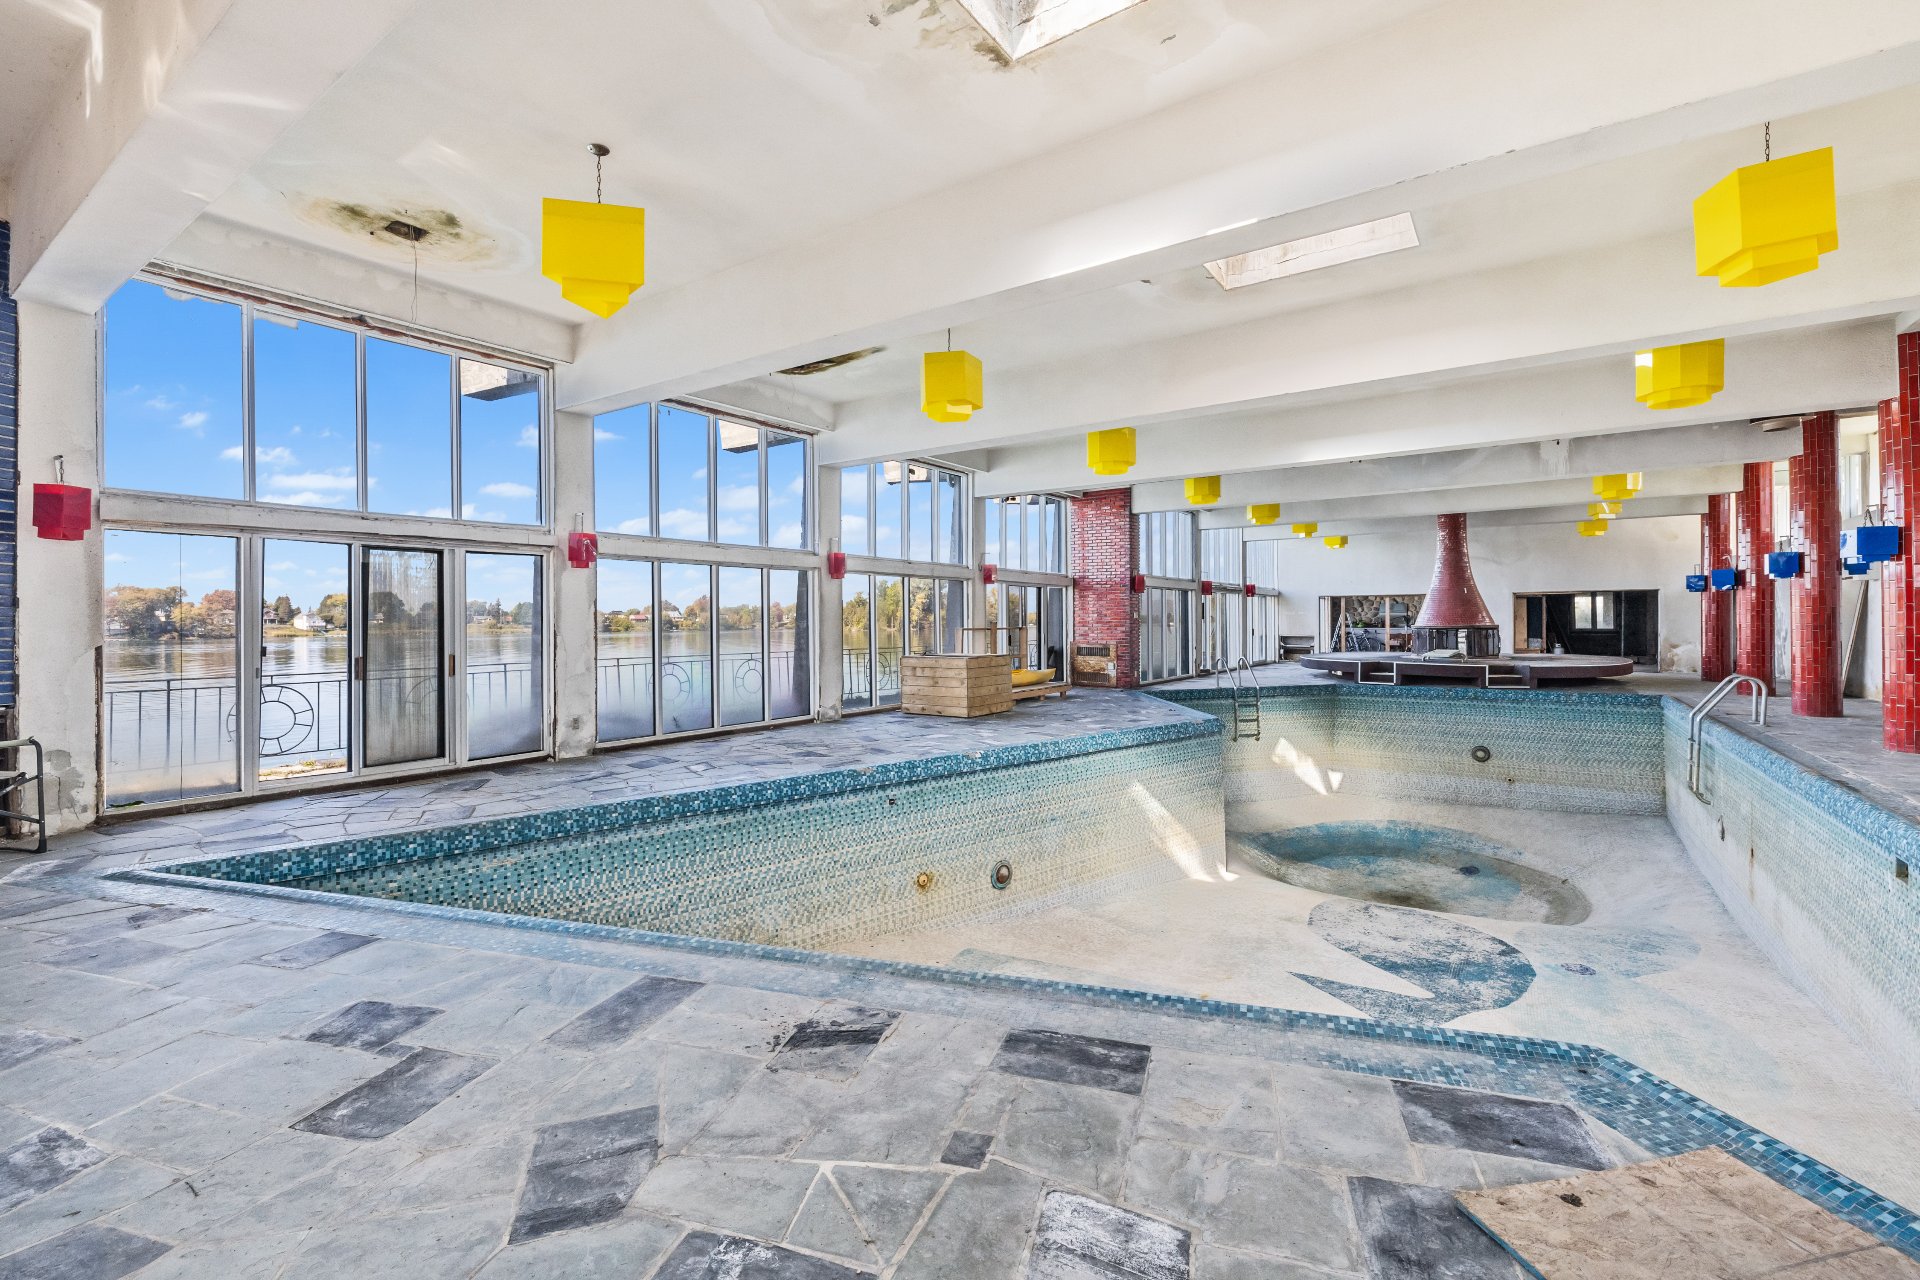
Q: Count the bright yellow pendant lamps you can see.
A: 12